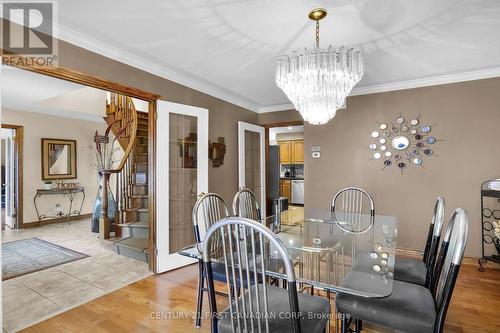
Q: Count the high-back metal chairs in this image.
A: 6